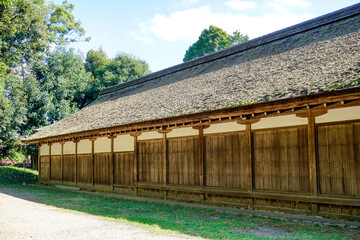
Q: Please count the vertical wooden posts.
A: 11